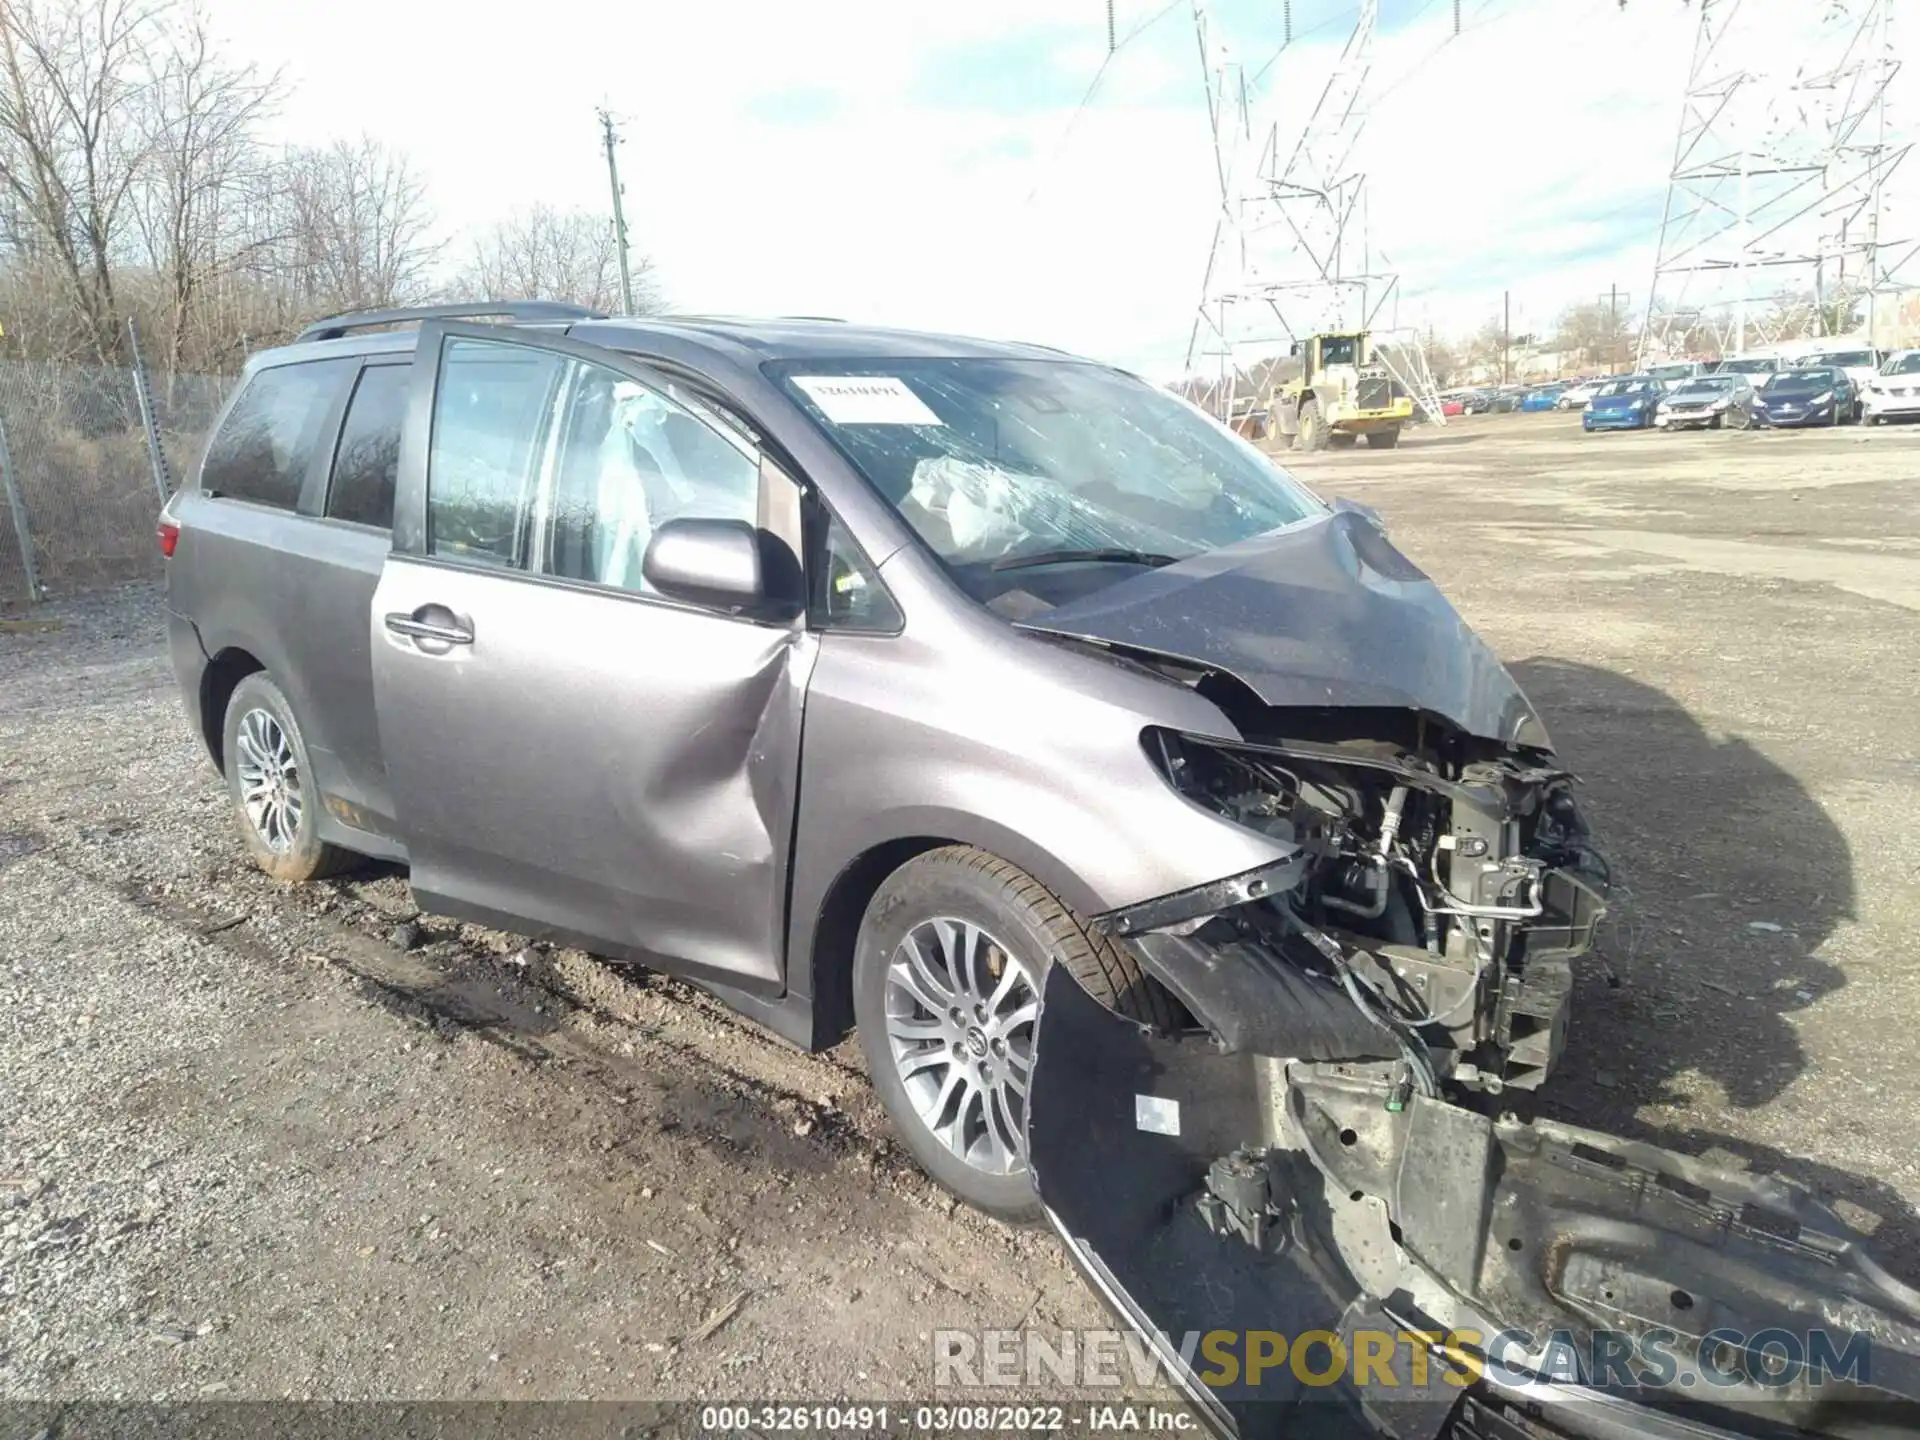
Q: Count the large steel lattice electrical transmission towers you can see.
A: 2